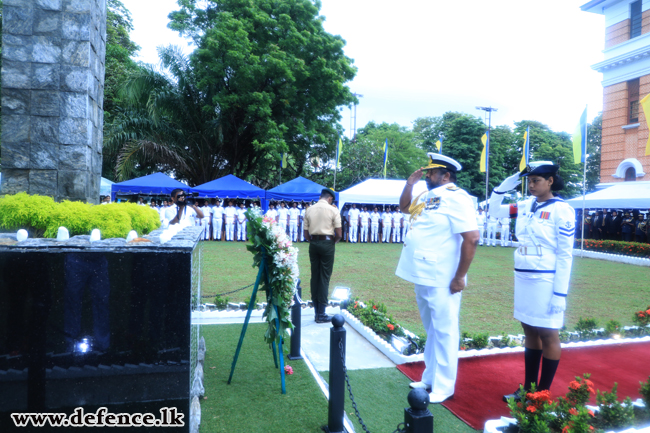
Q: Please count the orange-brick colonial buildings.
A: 1